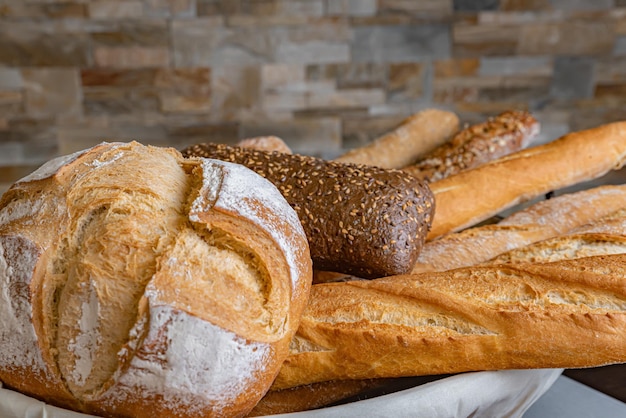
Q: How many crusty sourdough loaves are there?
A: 1